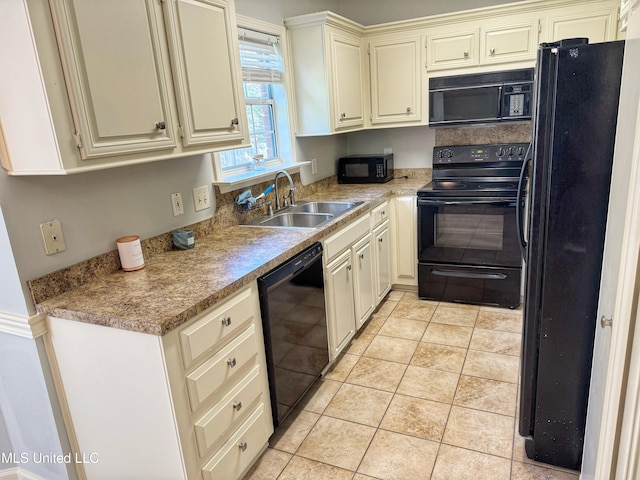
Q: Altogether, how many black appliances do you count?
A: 5